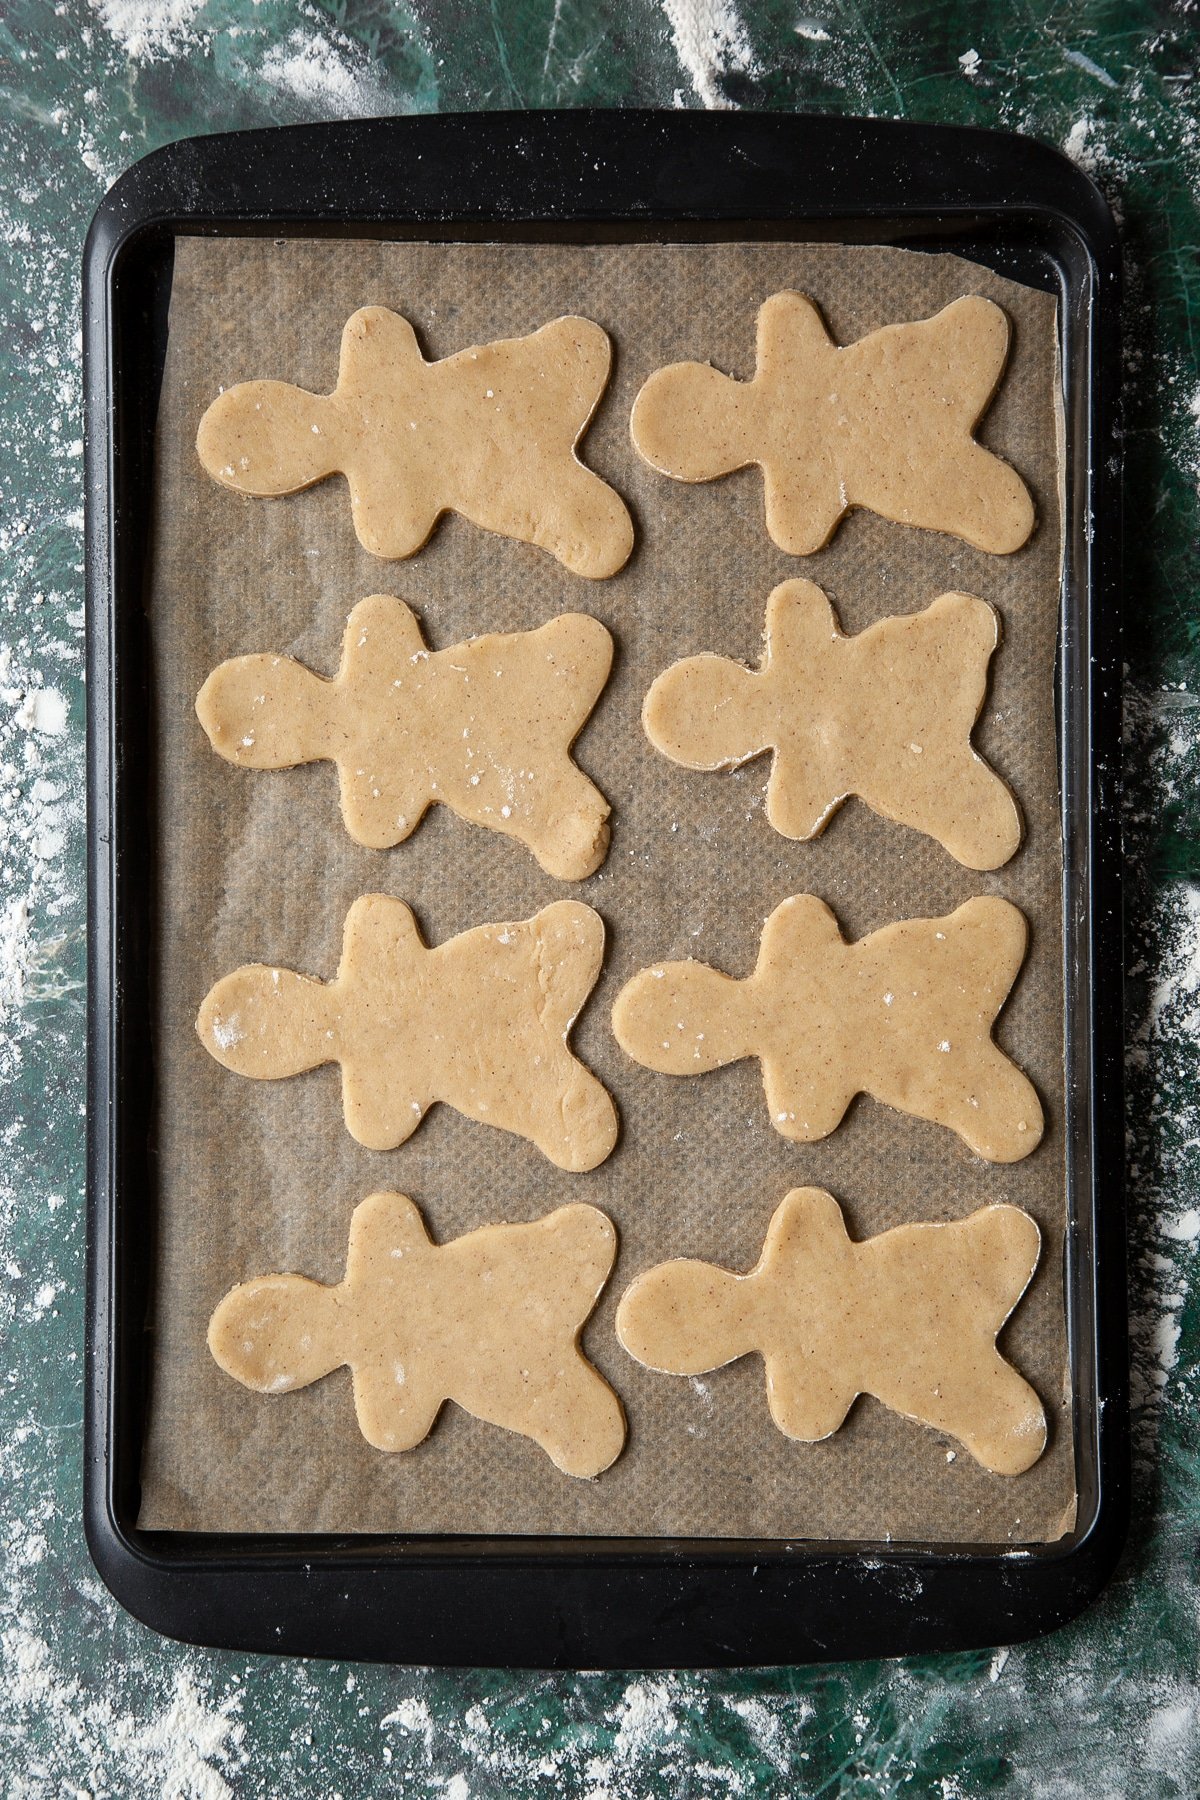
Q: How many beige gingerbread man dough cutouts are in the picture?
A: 8